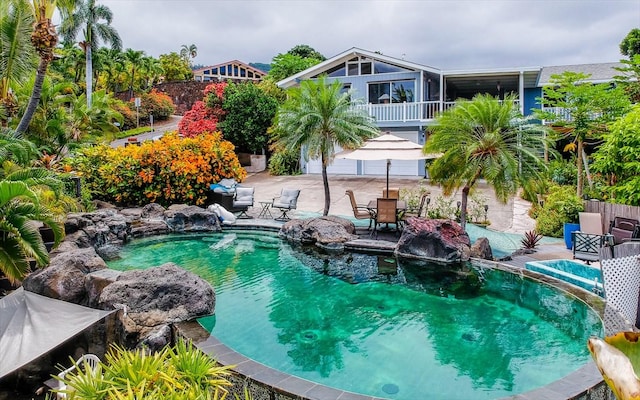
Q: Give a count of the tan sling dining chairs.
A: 4